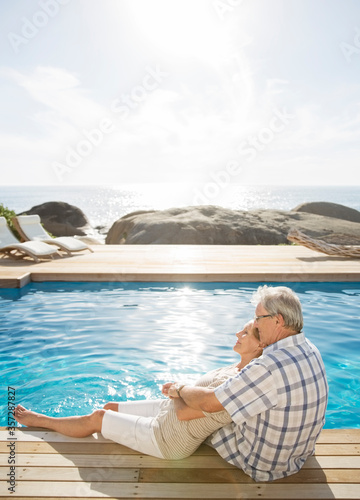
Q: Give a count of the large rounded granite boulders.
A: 3